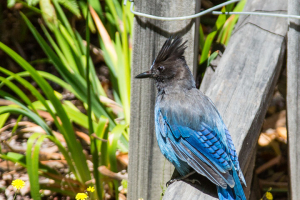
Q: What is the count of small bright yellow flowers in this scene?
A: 4